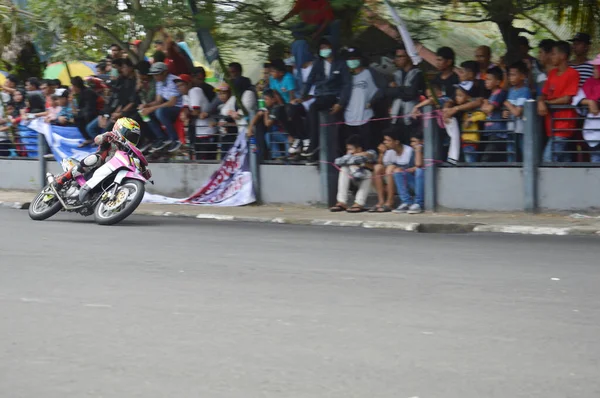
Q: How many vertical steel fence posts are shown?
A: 5